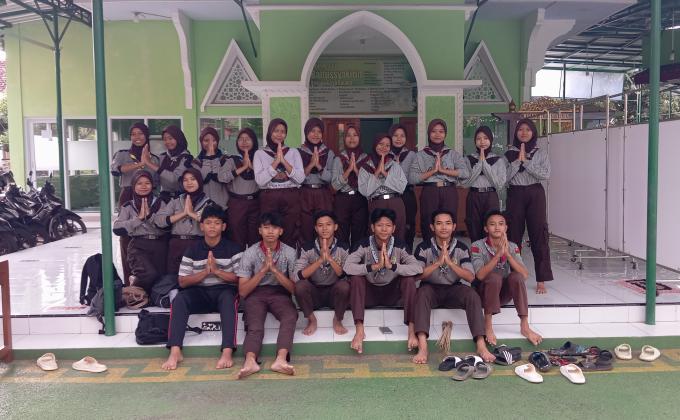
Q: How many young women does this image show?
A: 14